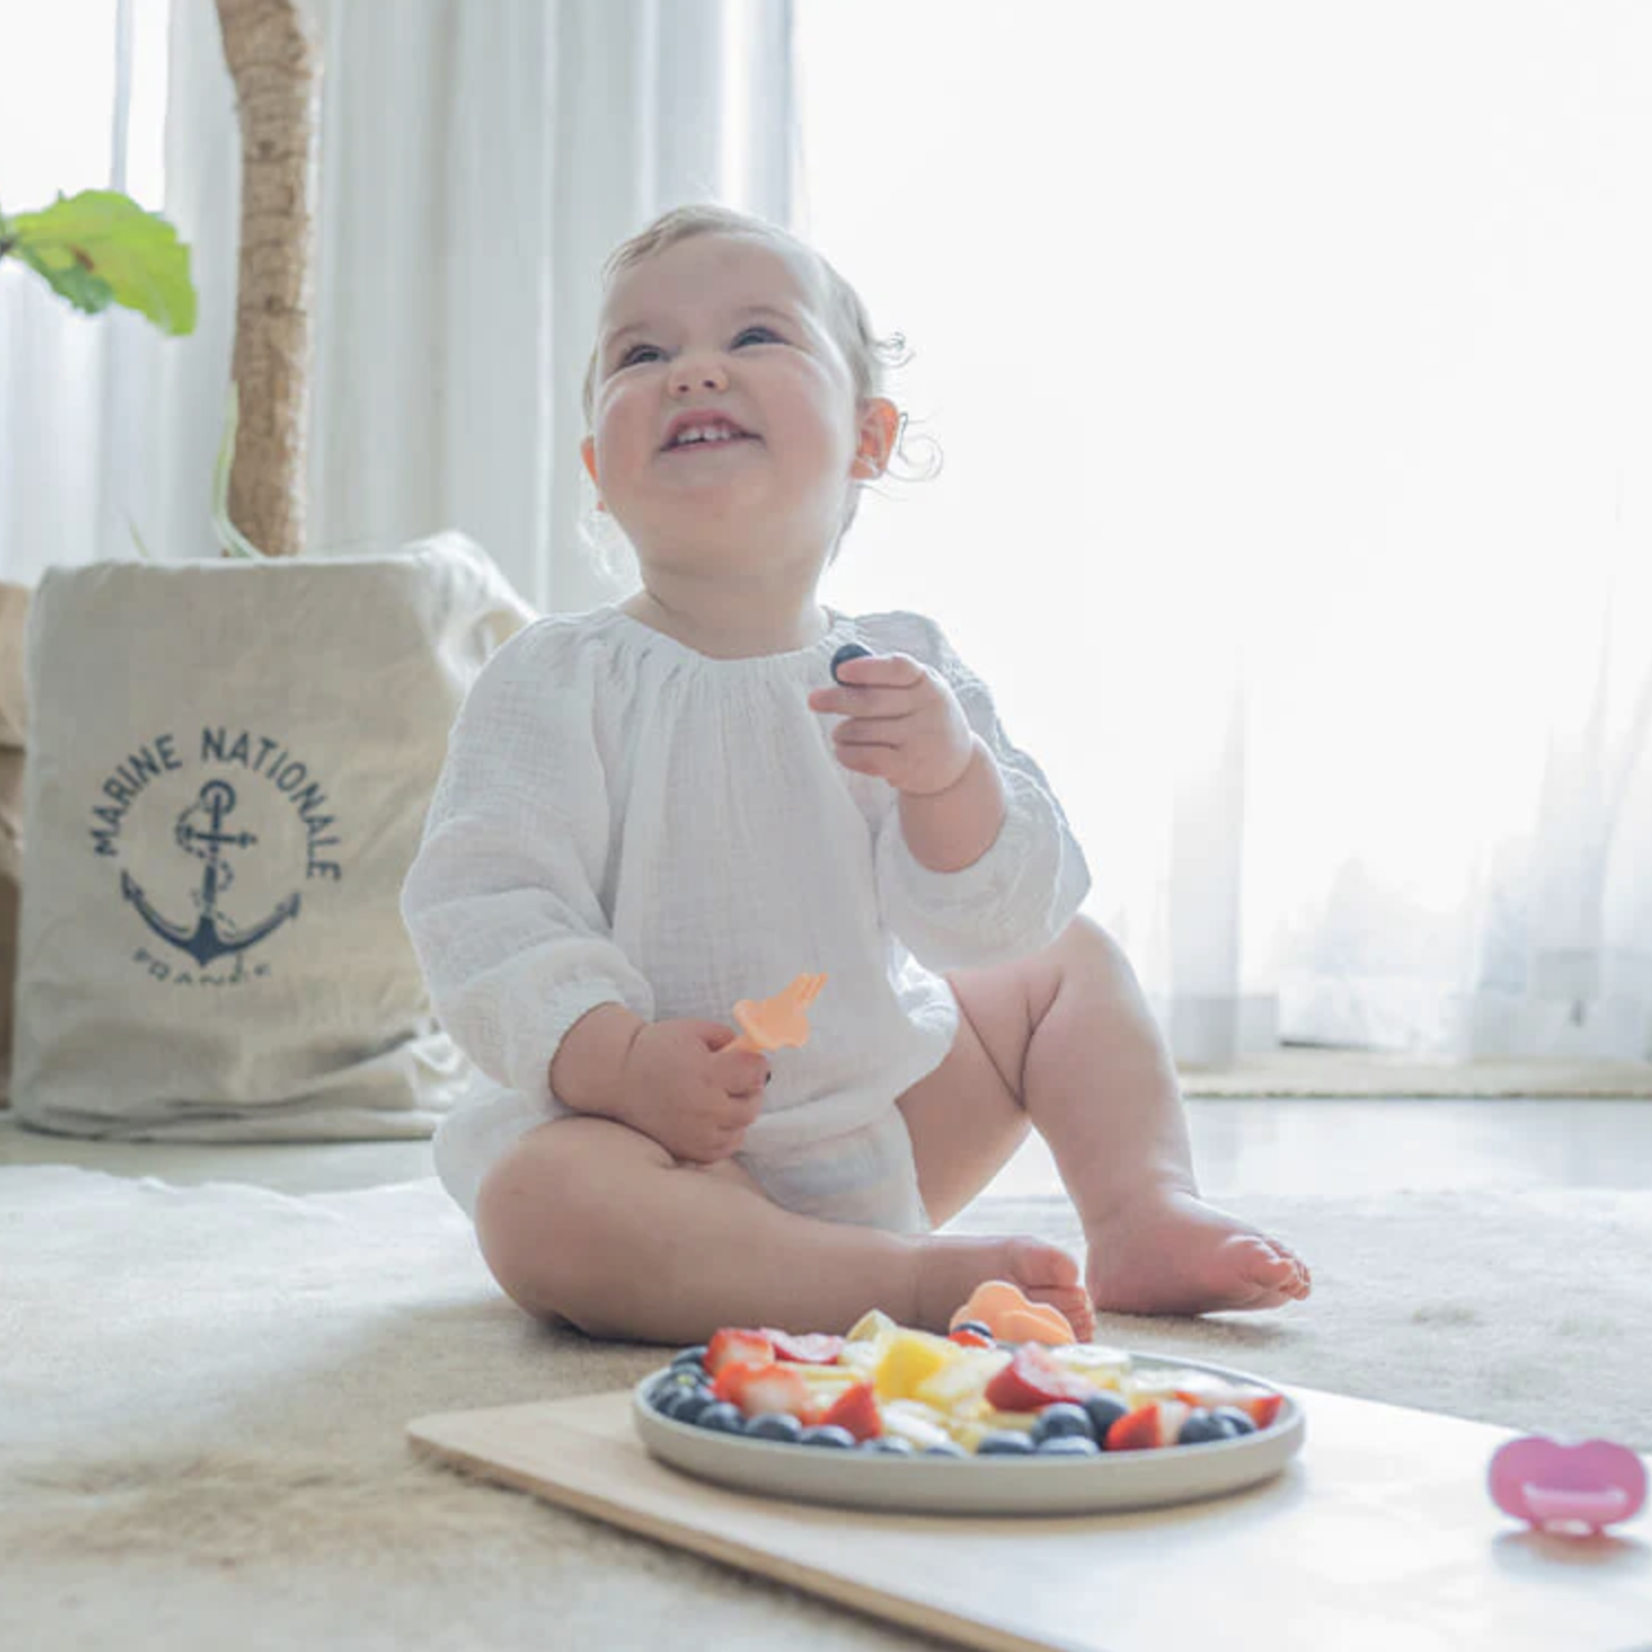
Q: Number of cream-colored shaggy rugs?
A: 1